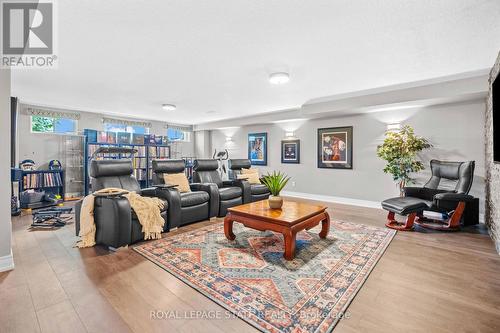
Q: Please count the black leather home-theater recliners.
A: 4